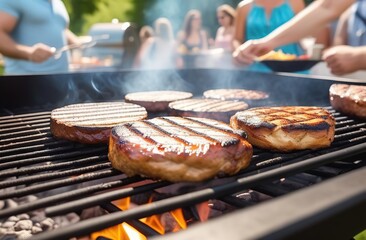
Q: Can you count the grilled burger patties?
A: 7